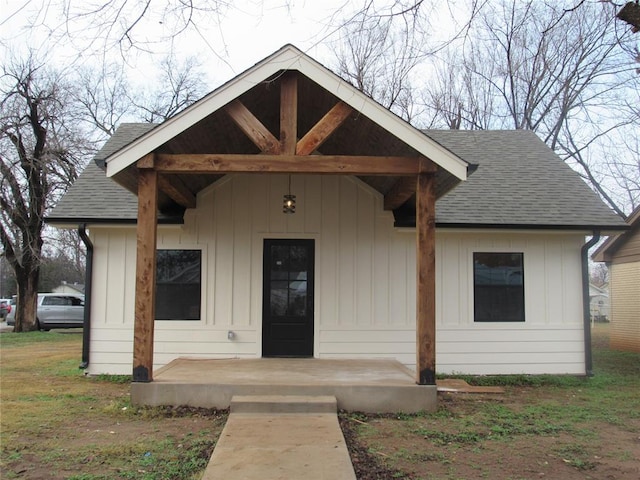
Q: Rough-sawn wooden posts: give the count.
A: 2